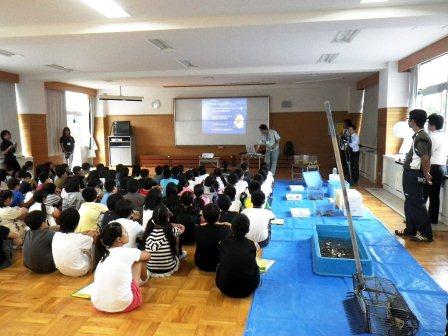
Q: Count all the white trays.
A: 3